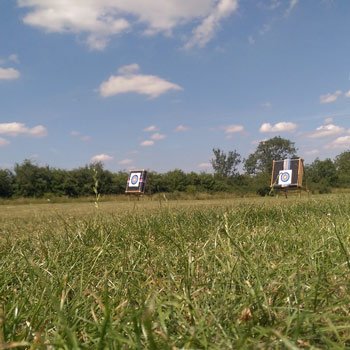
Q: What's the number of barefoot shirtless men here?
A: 0